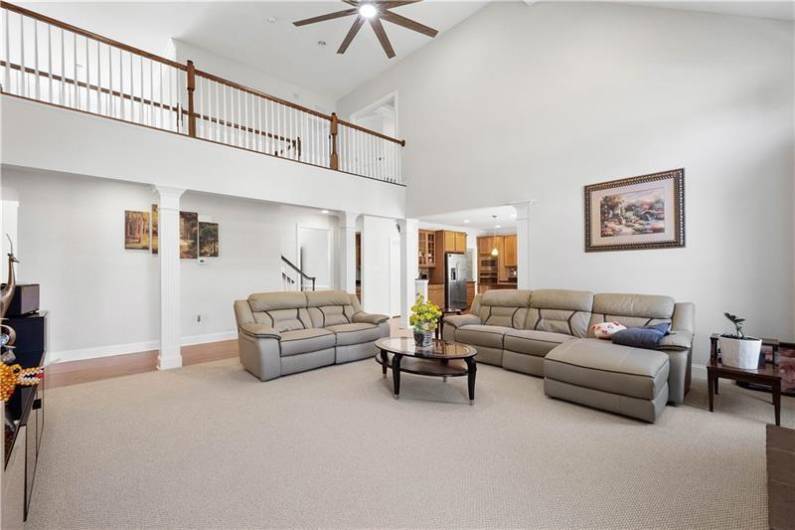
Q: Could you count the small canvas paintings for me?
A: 4